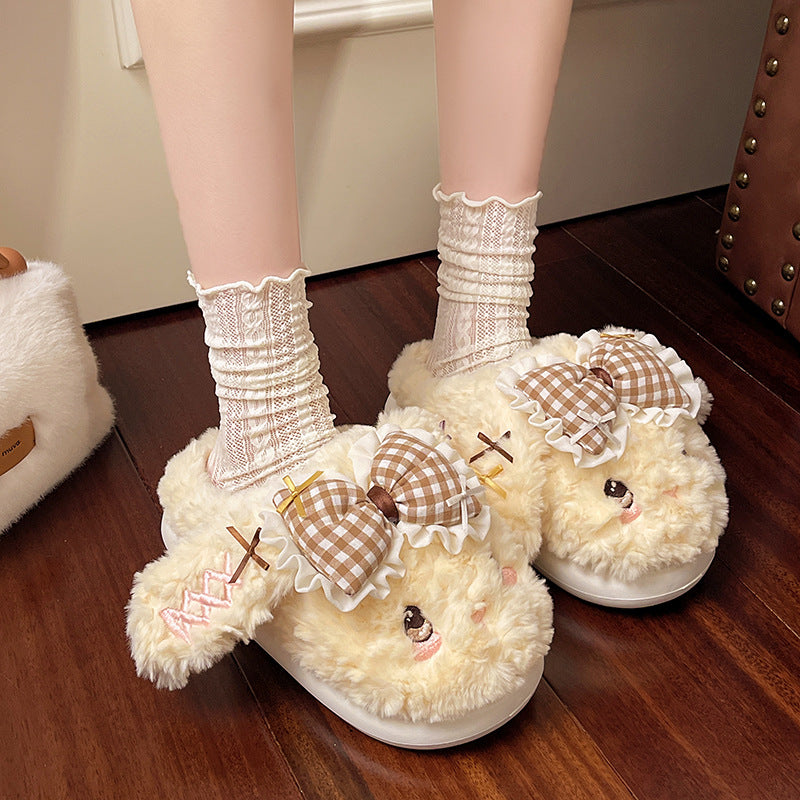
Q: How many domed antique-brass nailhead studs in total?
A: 12